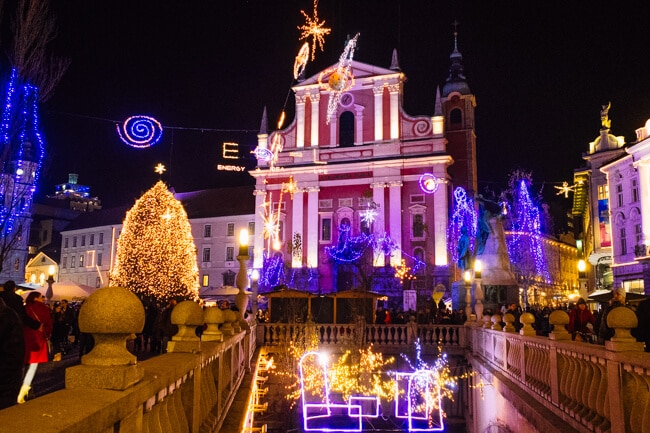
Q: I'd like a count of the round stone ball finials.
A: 11